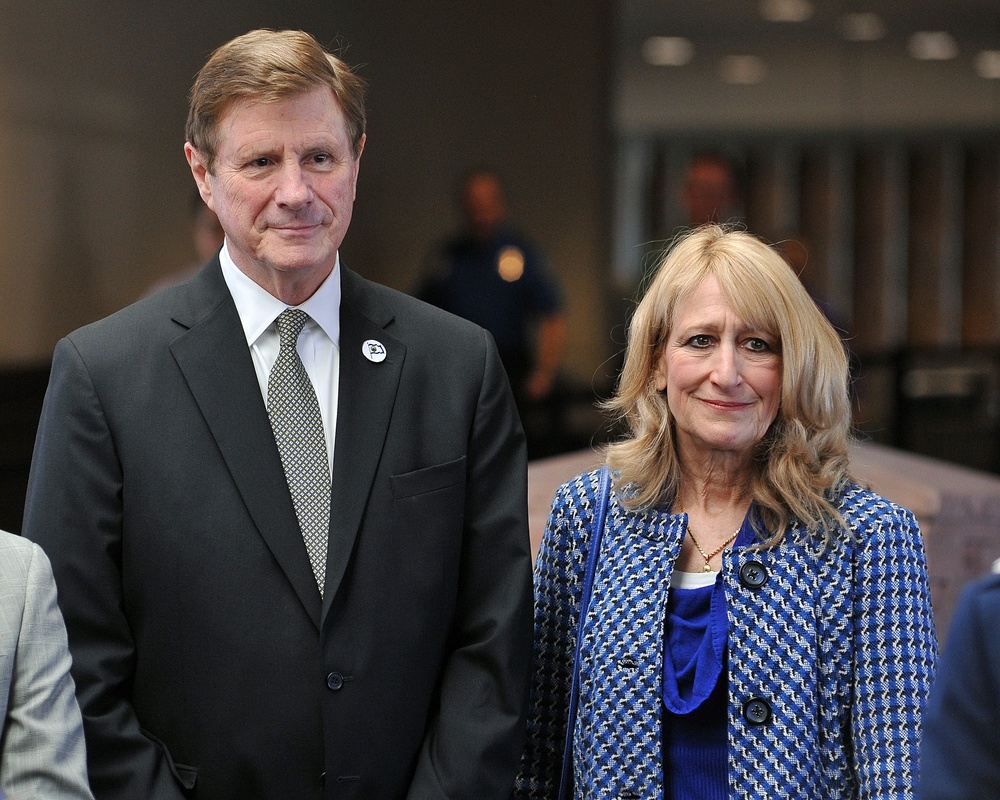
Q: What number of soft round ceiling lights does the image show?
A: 6